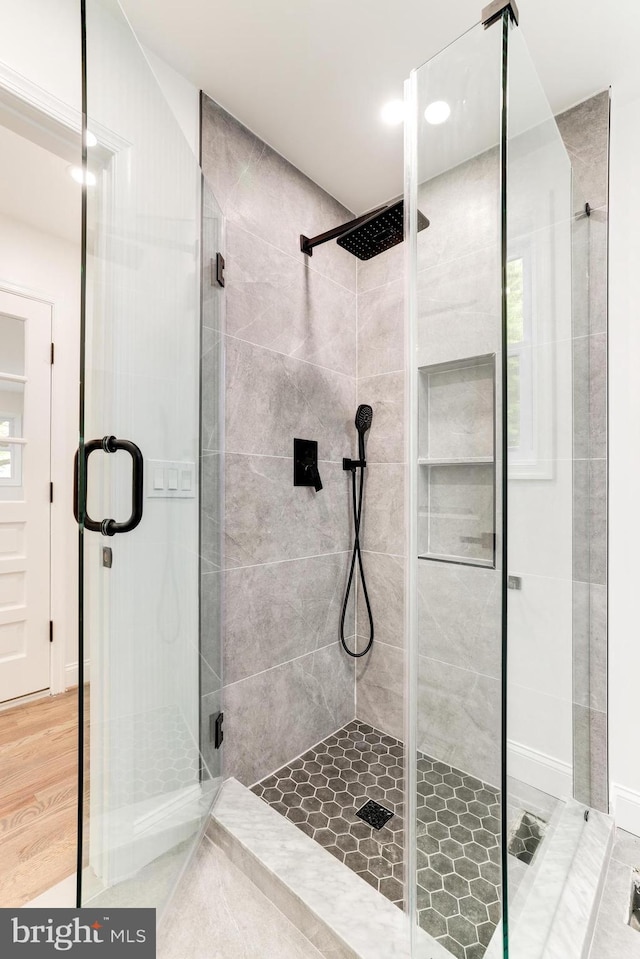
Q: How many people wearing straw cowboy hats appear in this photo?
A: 0